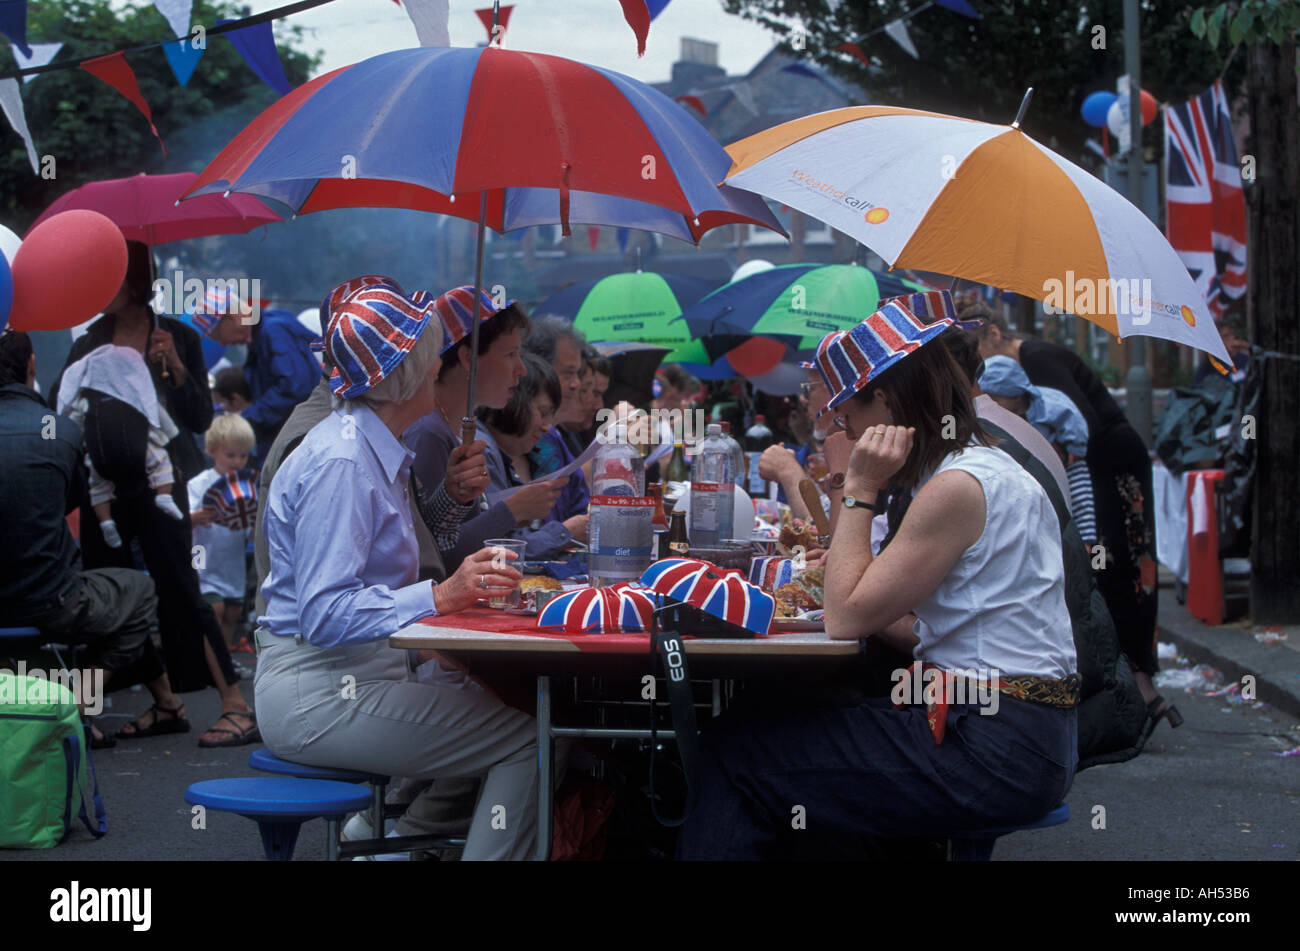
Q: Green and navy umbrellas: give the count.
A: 2